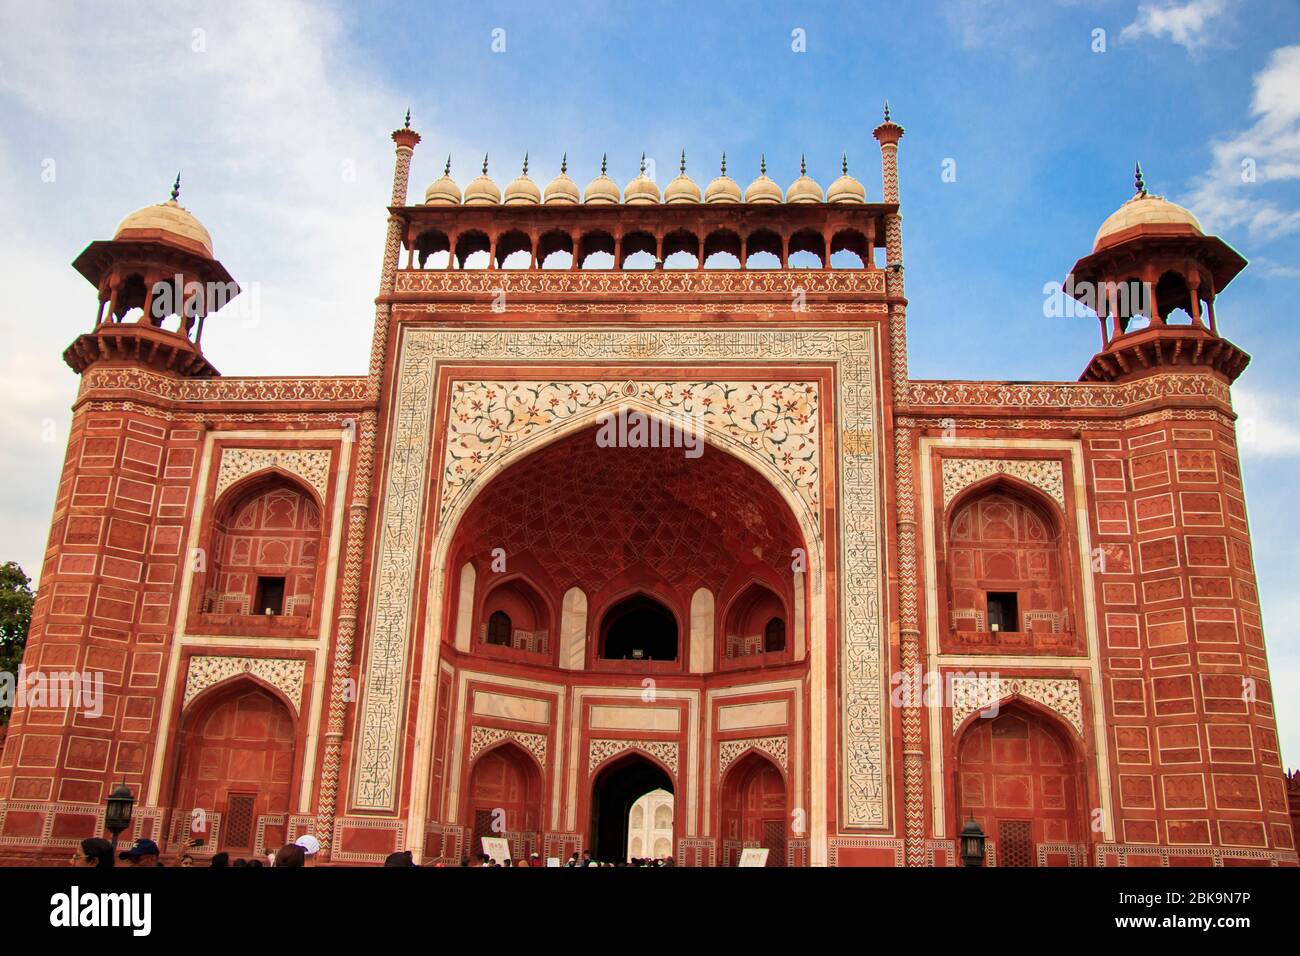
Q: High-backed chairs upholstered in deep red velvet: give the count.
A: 0